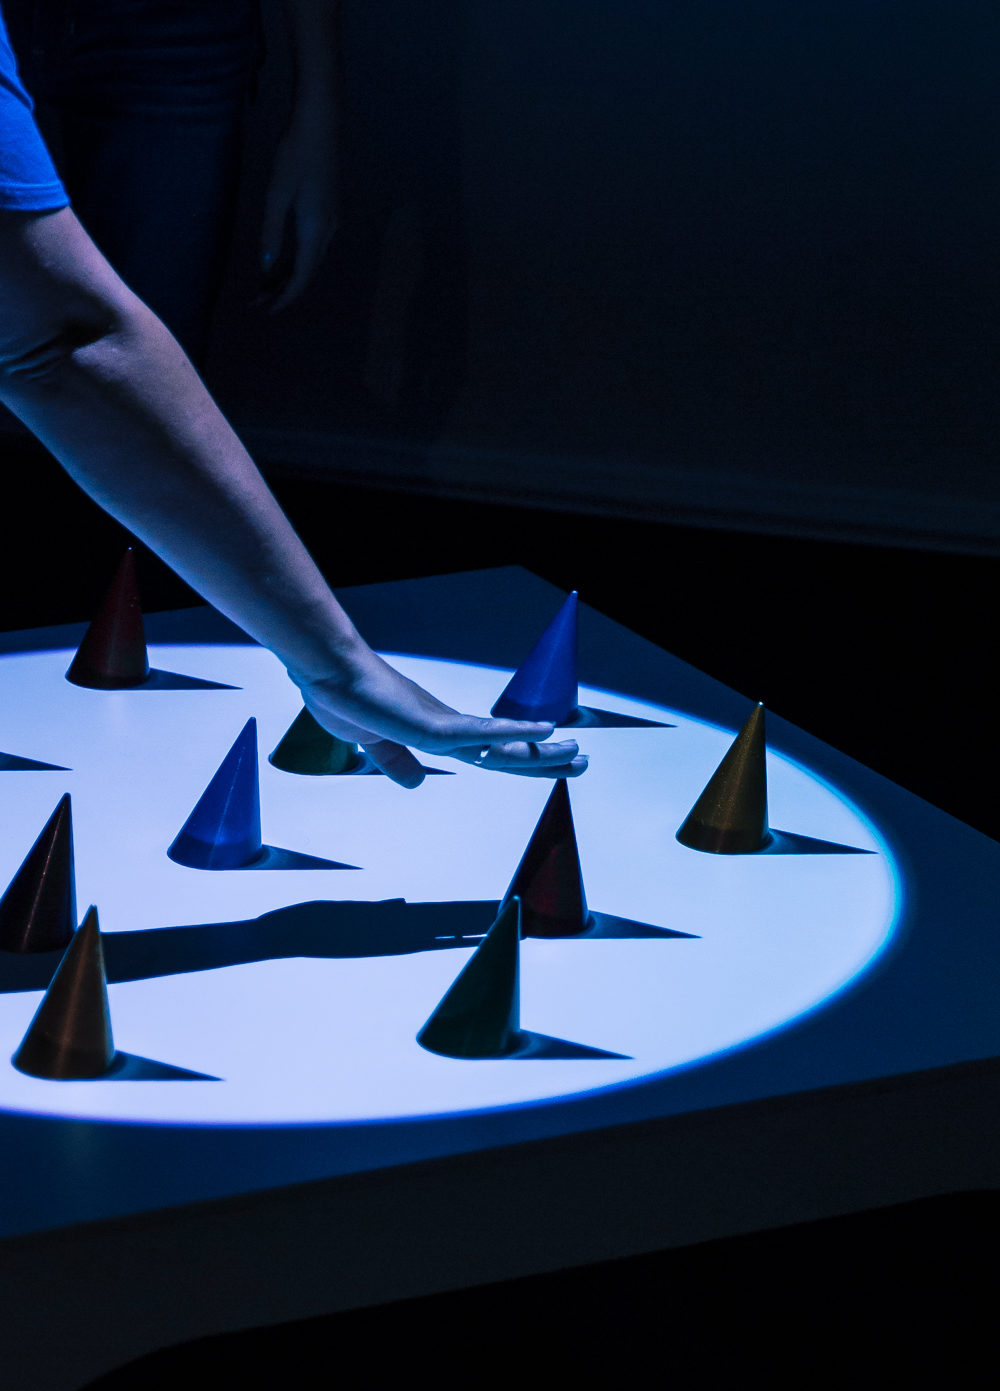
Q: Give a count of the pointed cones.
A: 9